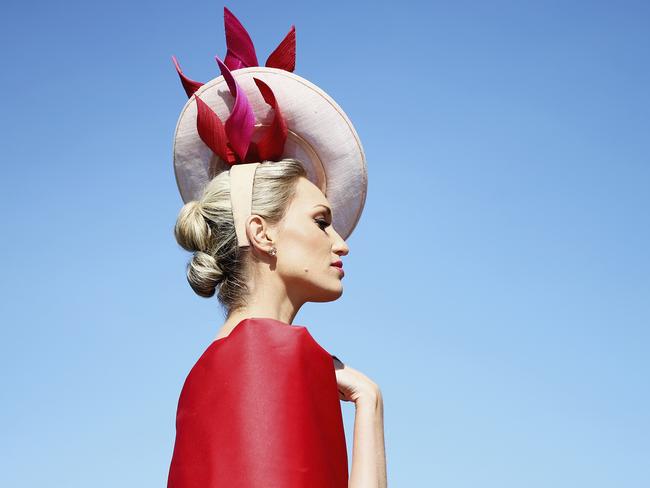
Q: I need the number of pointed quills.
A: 6